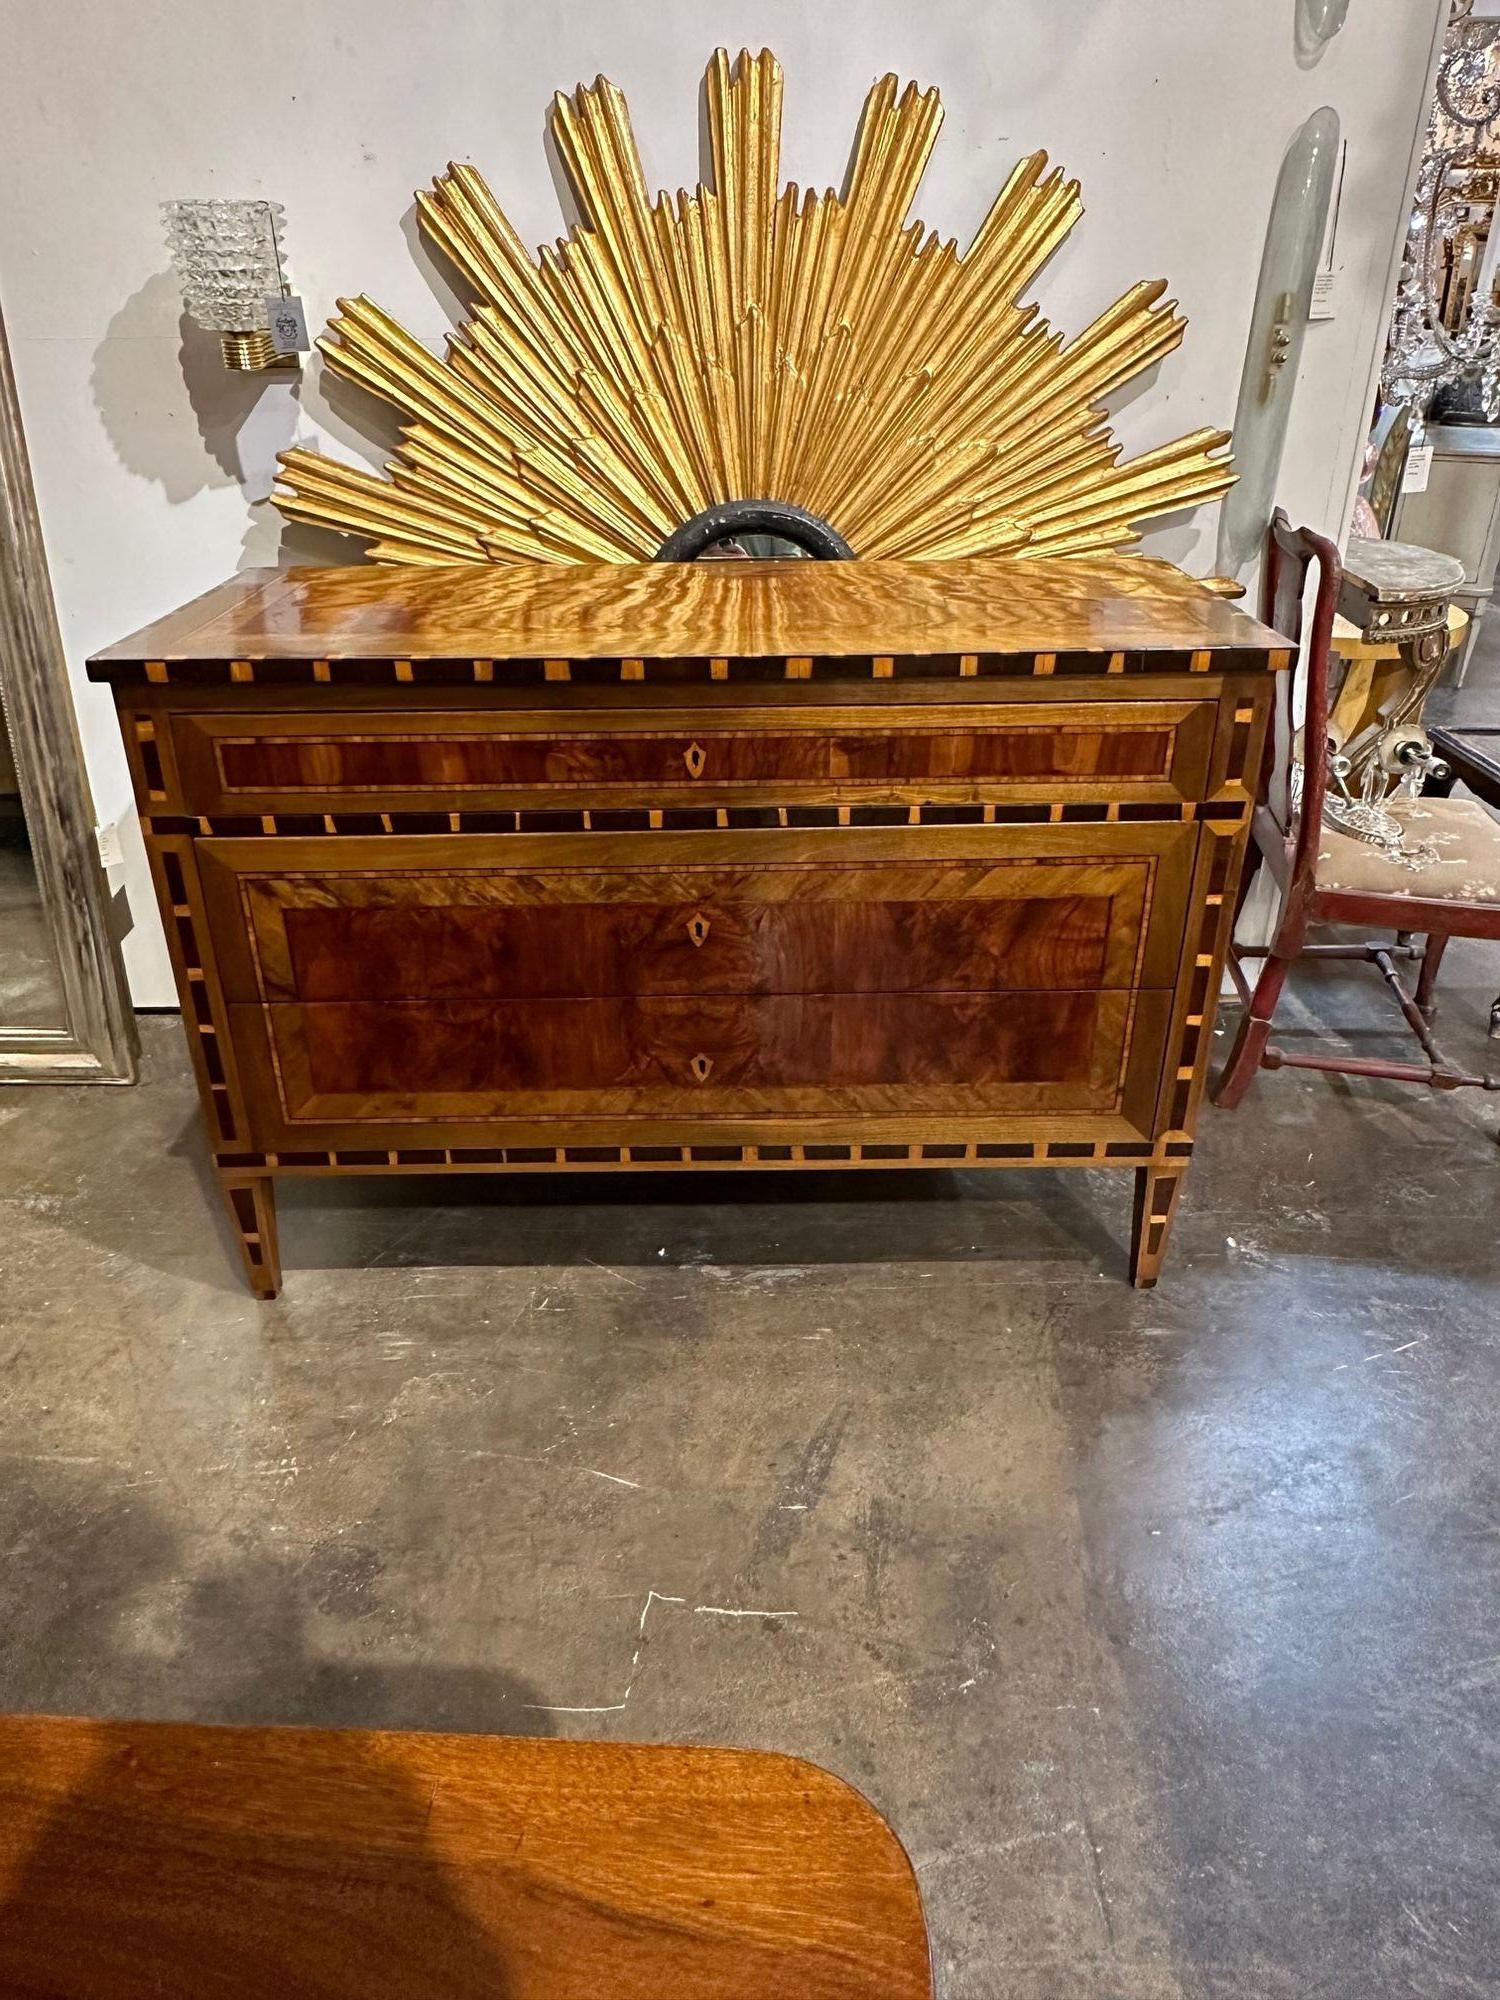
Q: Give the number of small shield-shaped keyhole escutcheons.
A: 3